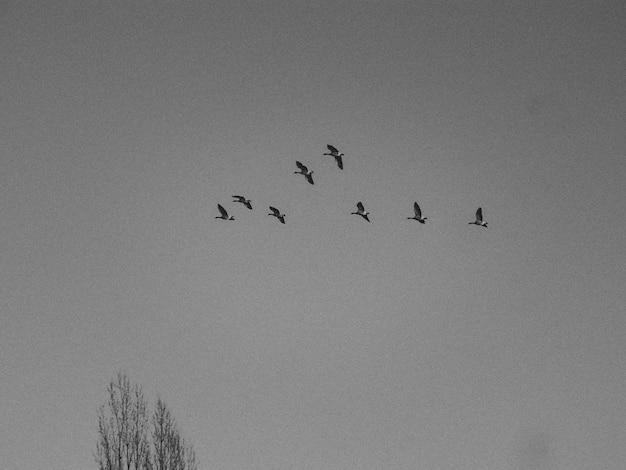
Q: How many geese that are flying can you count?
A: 8